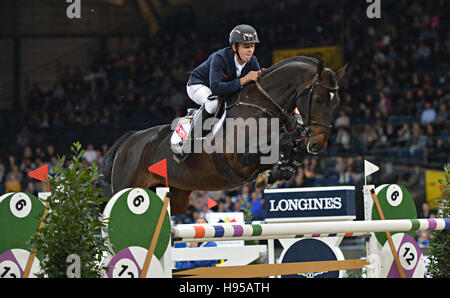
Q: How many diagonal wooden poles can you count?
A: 3